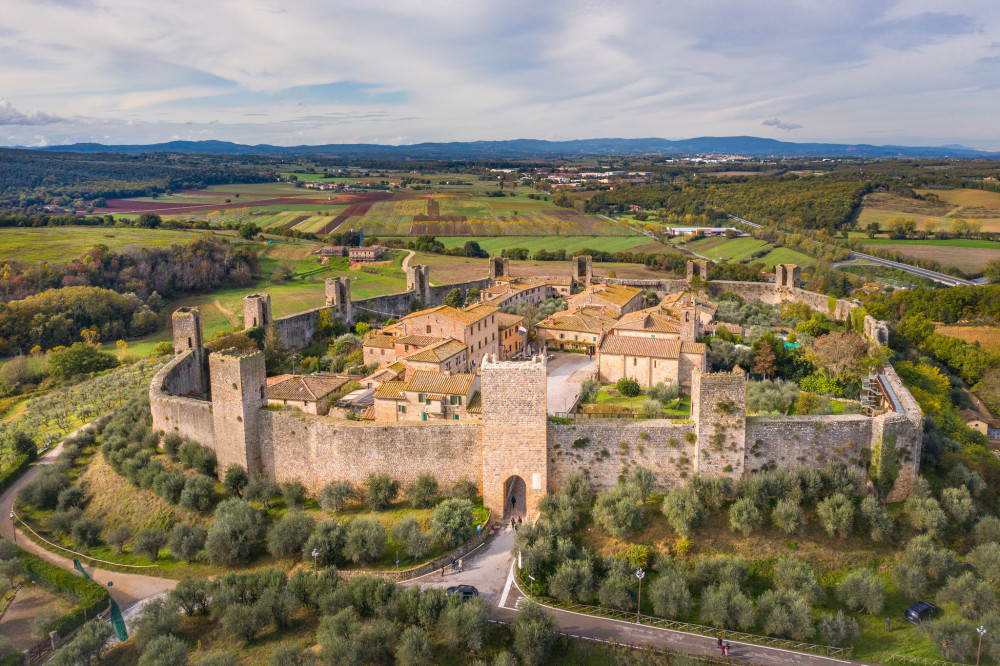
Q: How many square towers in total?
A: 11